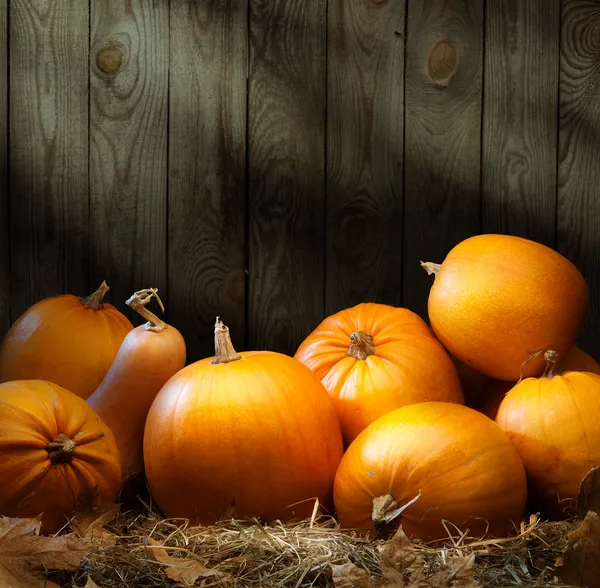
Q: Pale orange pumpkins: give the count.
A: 1